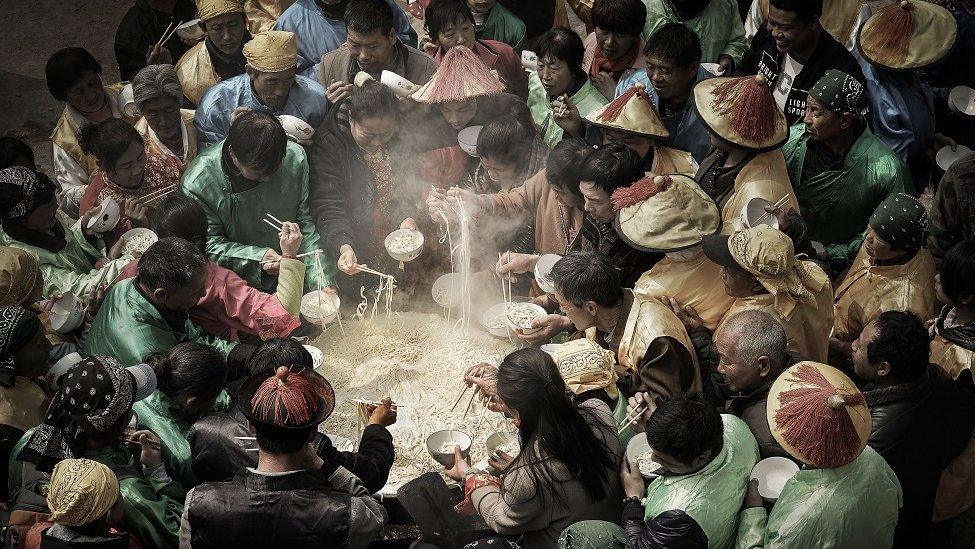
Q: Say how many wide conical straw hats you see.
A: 6